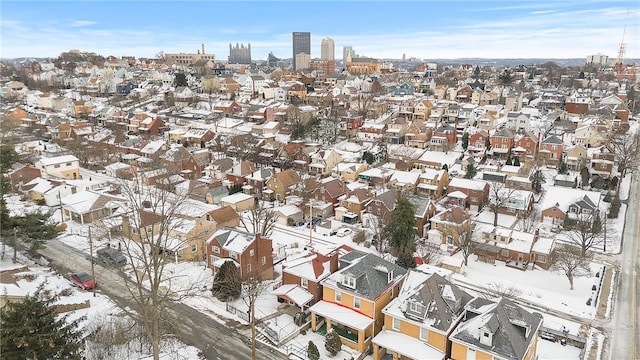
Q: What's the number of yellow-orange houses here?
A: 3